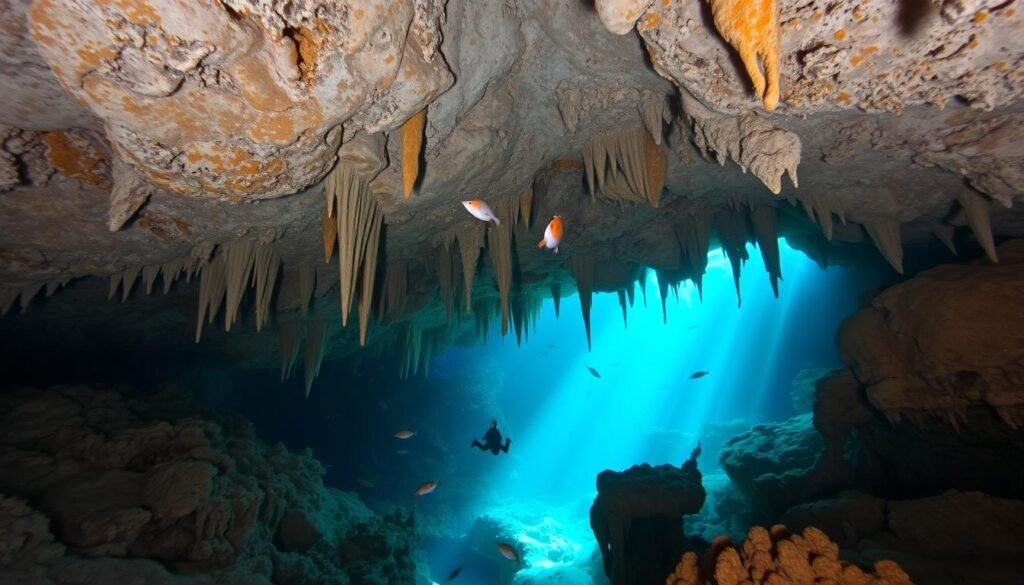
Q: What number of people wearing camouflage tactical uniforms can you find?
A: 0